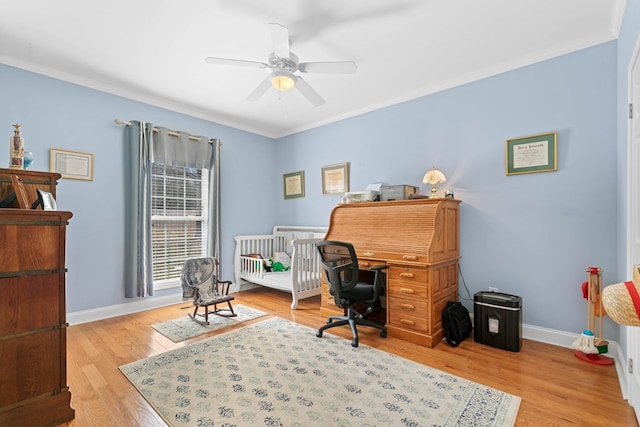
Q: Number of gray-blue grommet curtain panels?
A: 2